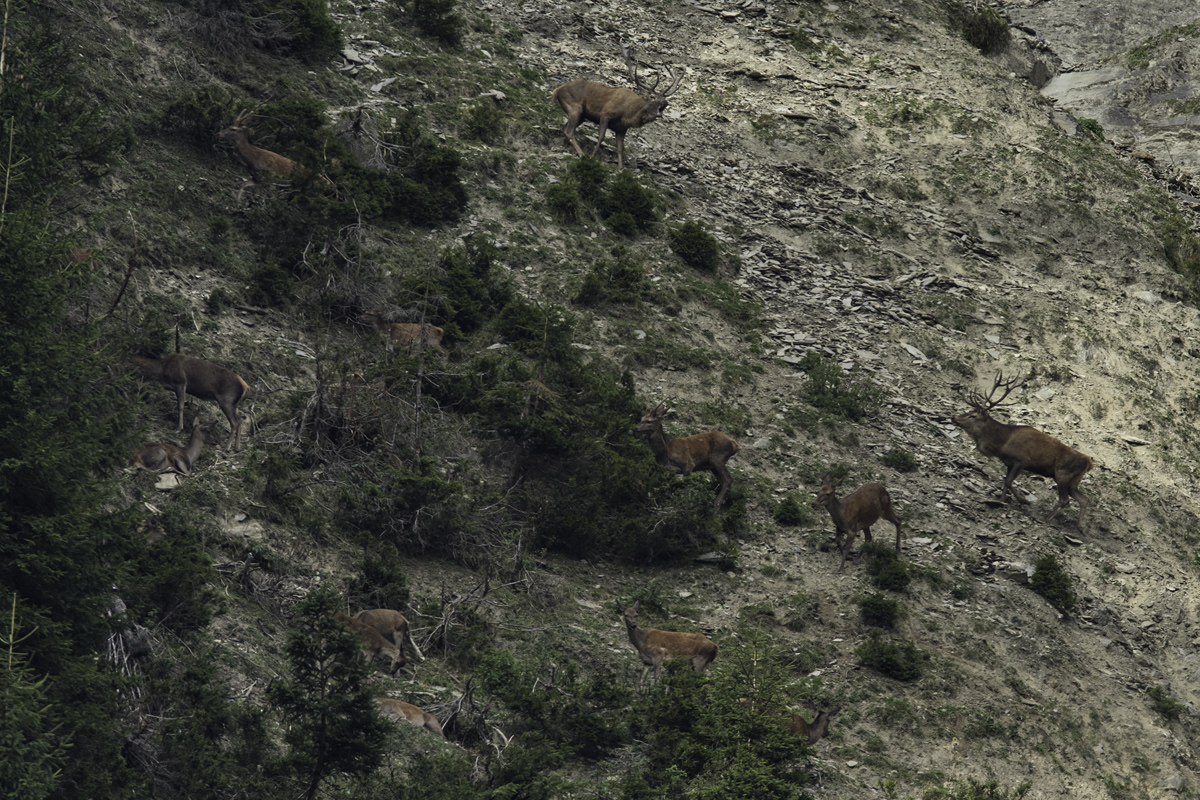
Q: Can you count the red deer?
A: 13